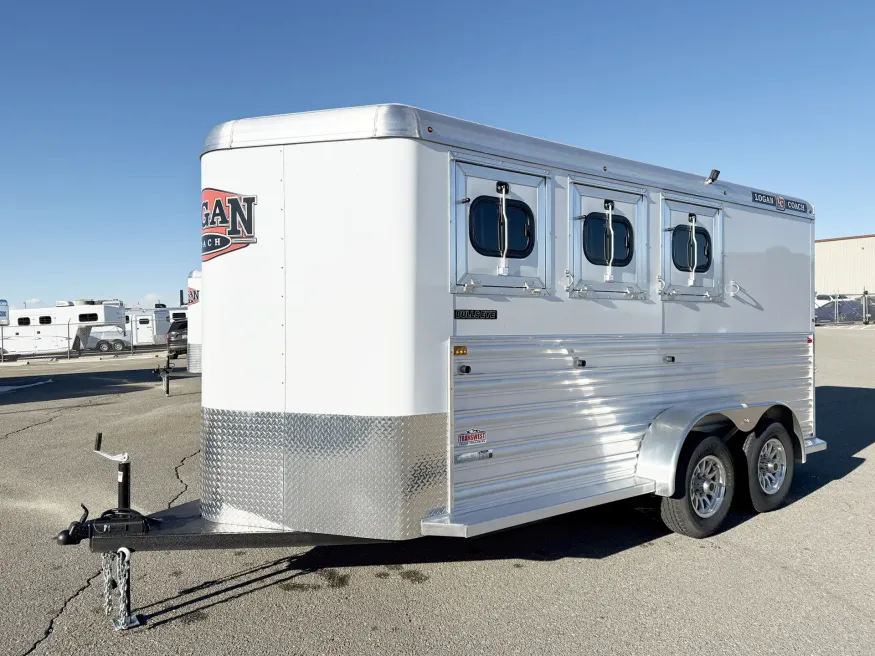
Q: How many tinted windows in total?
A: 3